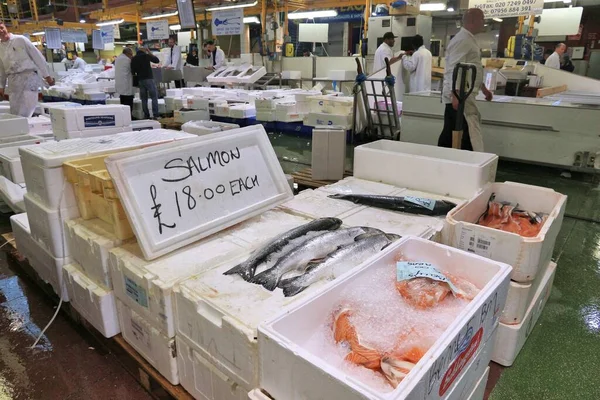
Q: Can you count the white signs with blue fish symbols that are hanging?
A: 3